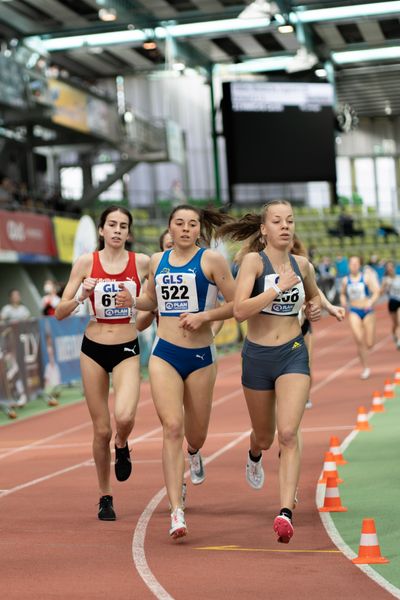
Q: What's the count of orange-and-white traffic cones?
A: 8